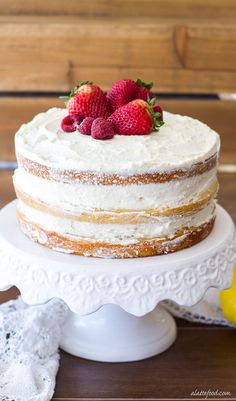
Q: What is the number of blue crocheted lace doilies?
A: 0